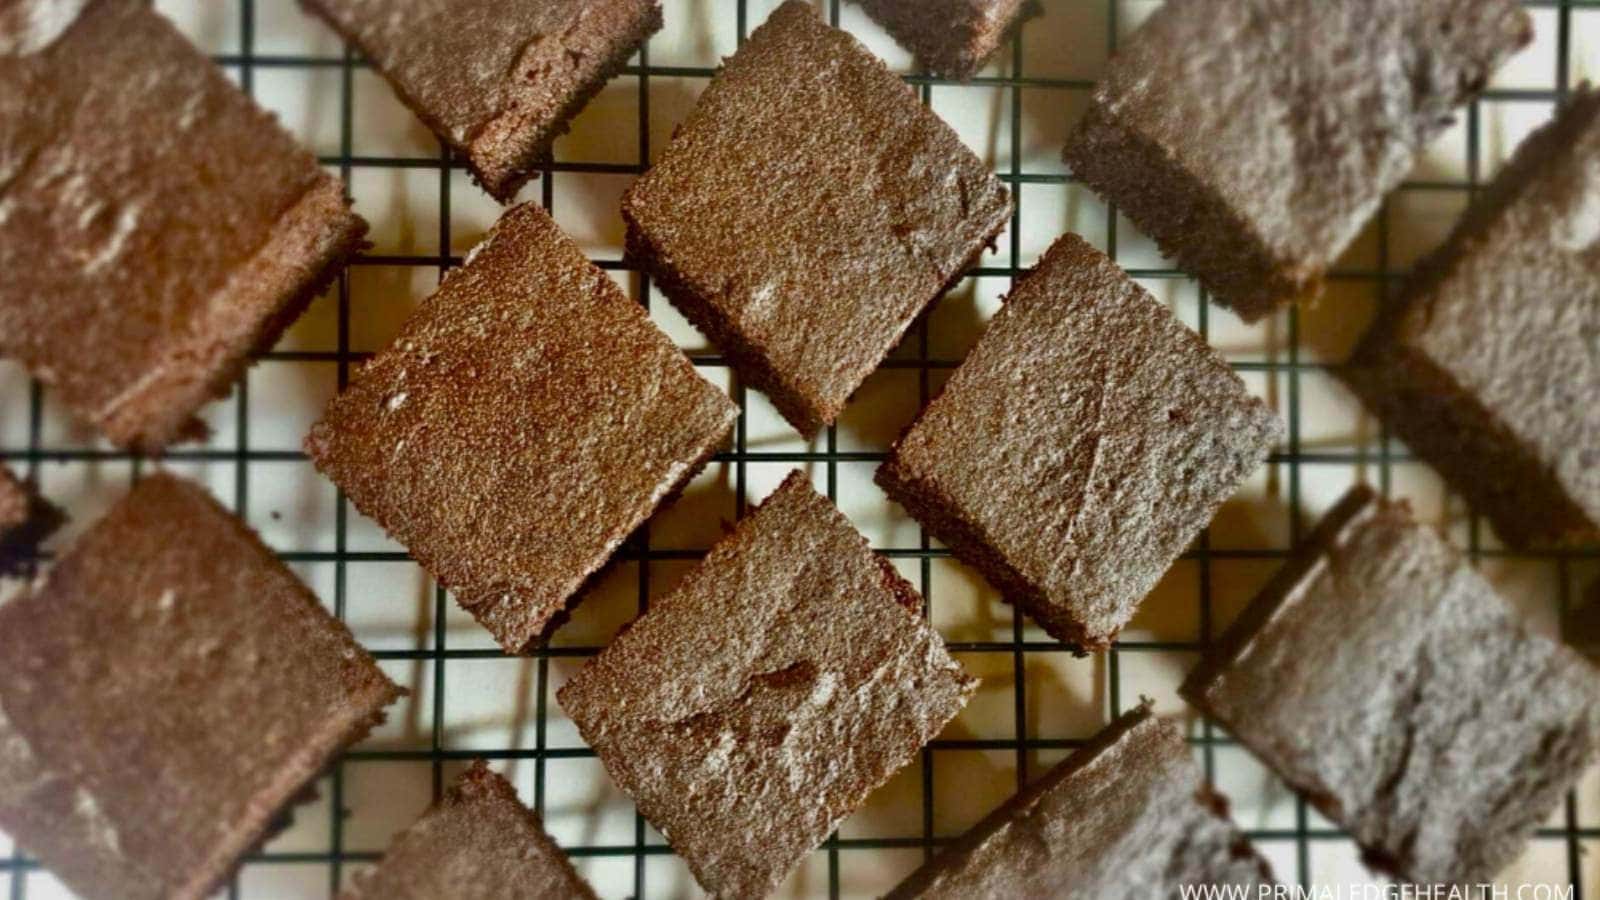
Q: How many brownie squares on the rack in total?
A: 14